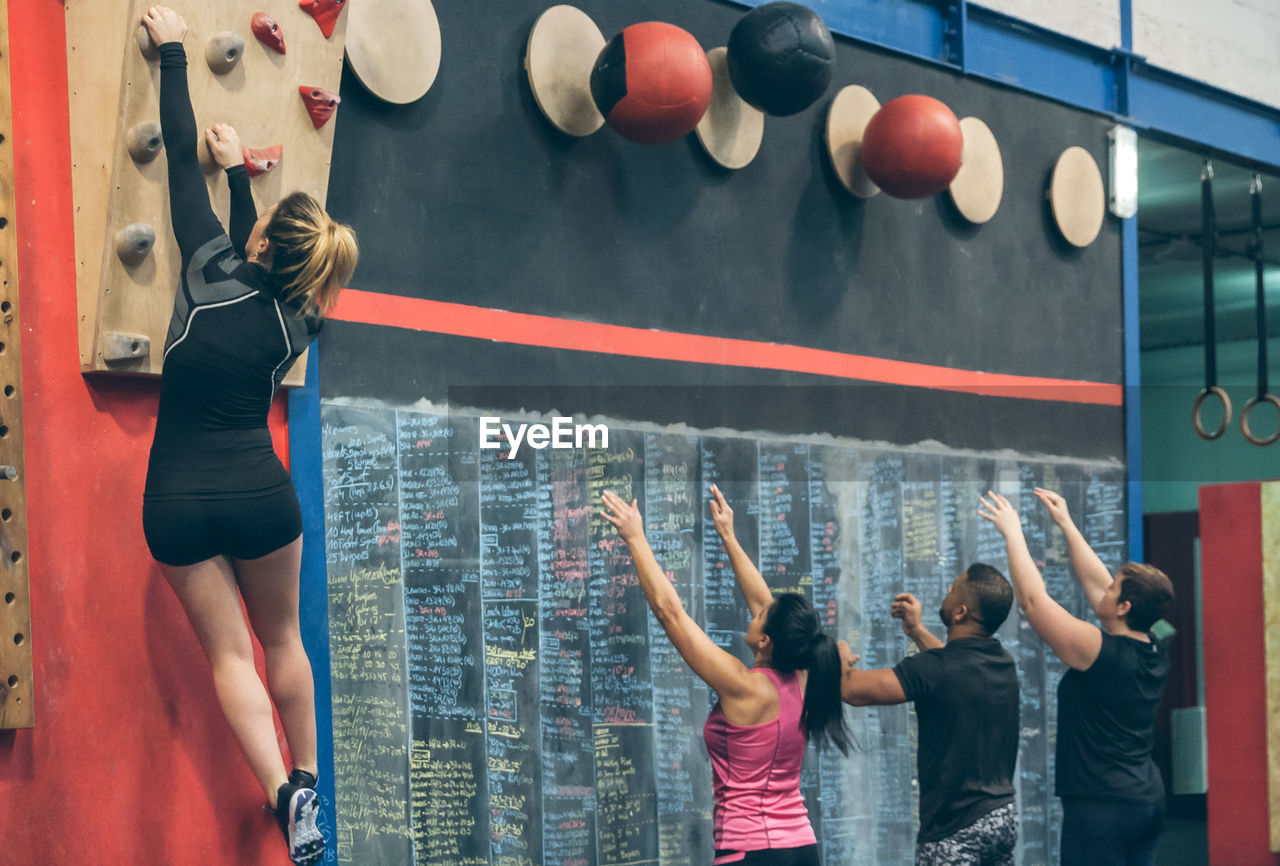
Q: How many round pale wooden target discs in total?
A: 6